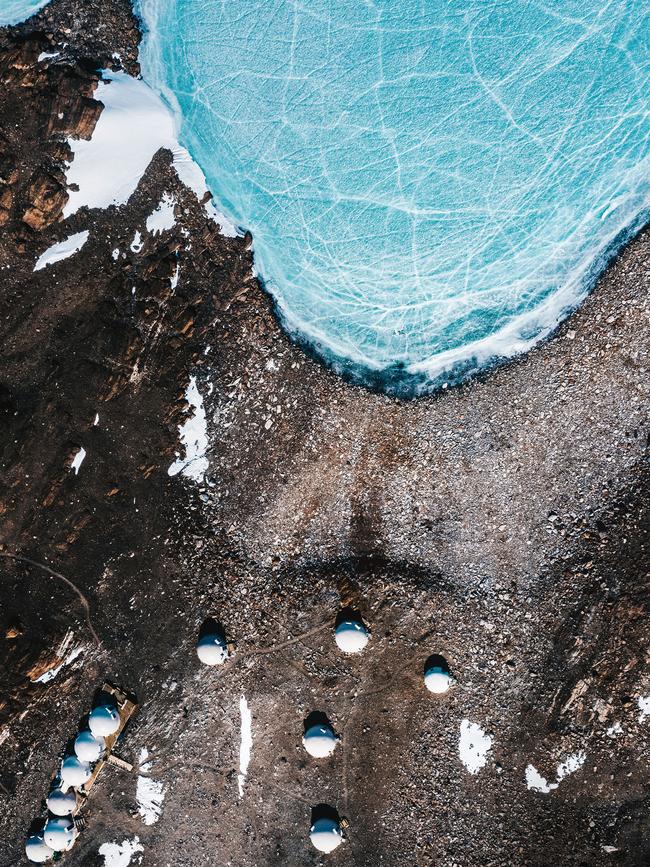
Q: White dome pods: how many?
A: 11